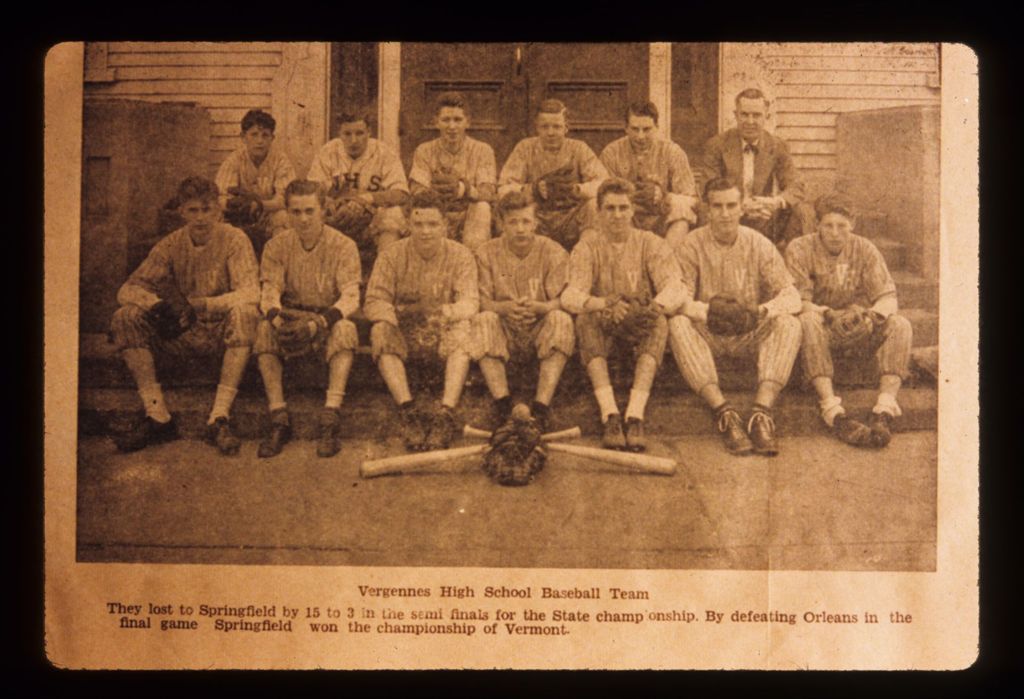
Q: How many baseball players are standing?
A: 0